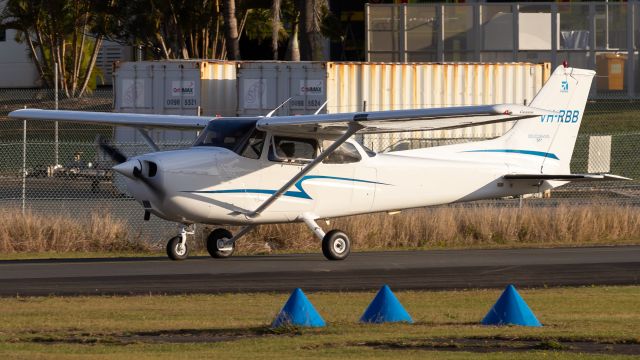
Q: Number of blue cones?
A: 3